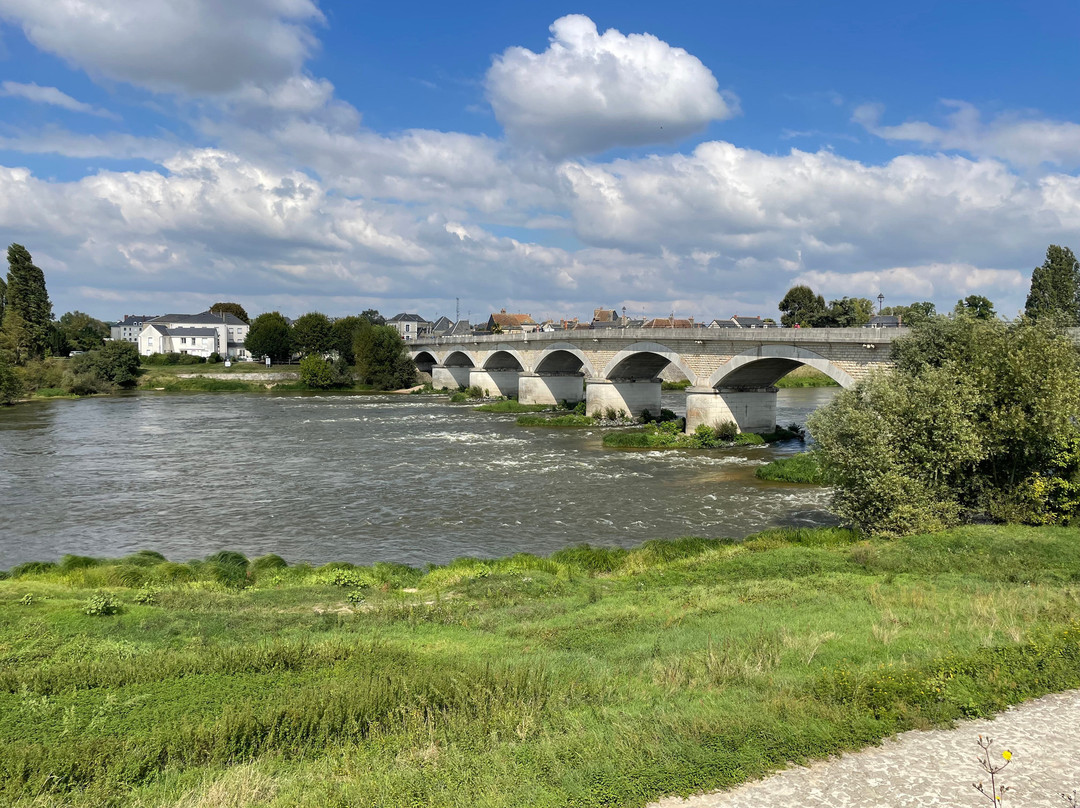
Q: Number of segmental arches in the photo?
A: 6